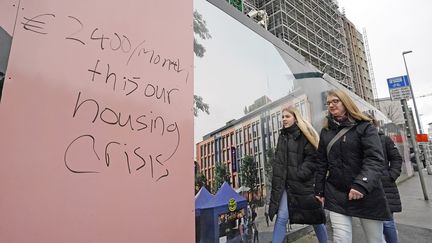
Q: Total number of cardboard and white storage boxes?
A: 0